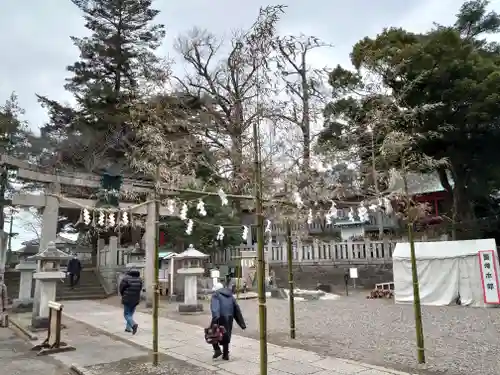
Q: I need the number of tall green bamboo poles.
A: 4